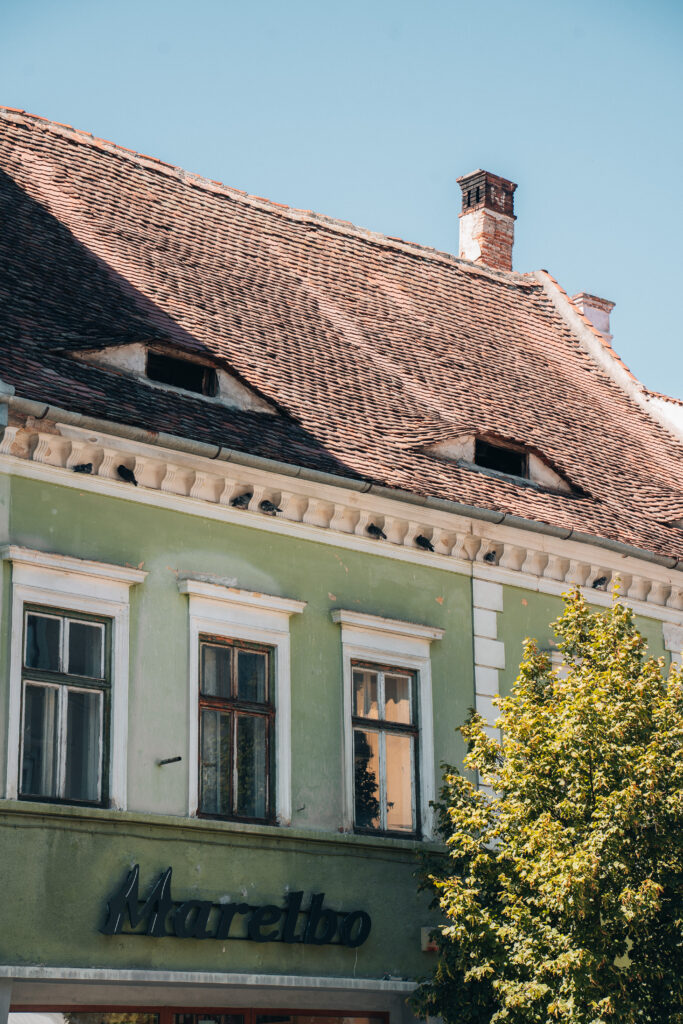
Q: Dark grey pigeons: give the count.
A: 8